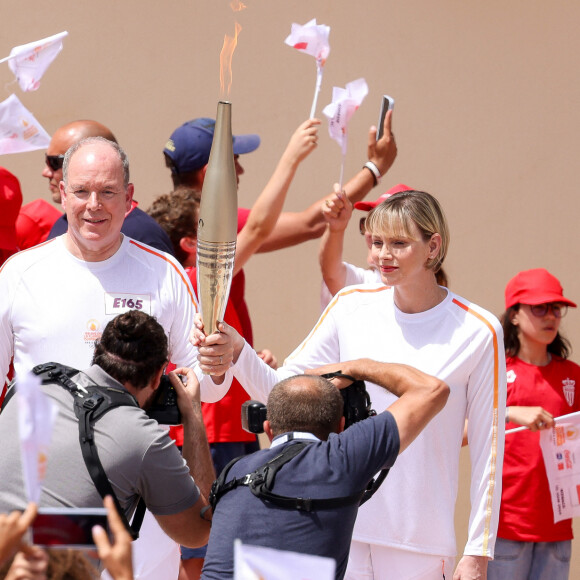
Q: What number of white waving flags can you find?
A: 7